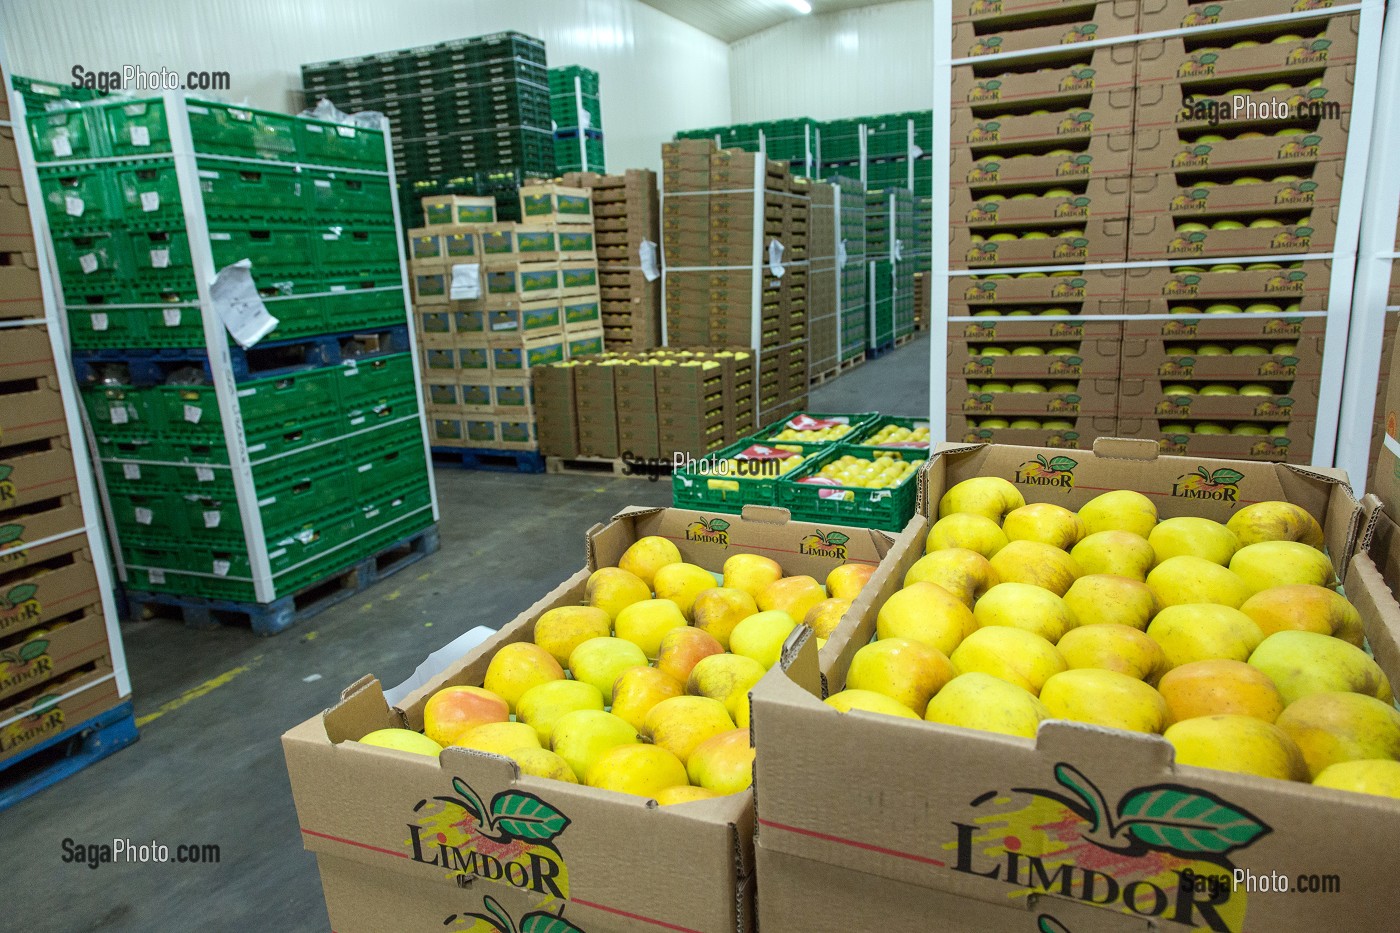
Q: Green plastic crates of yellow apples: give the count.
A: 4